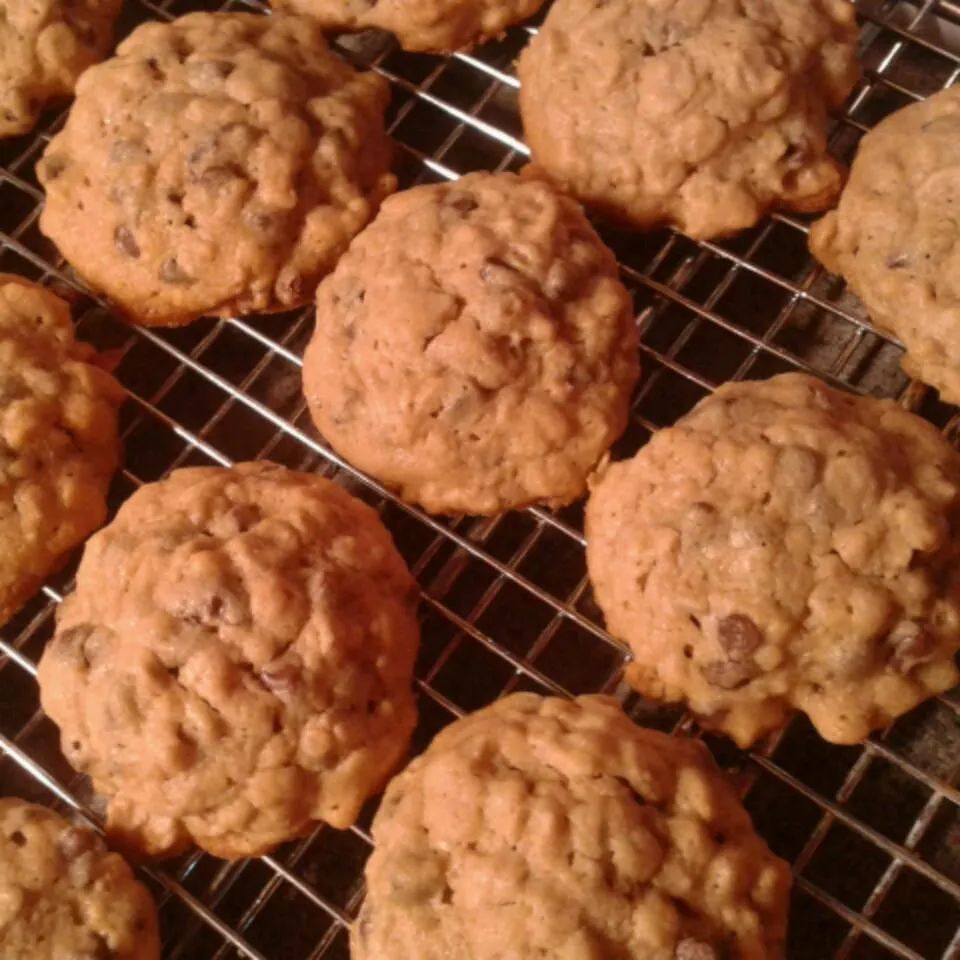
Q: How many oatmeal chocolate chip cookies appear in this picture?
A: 11